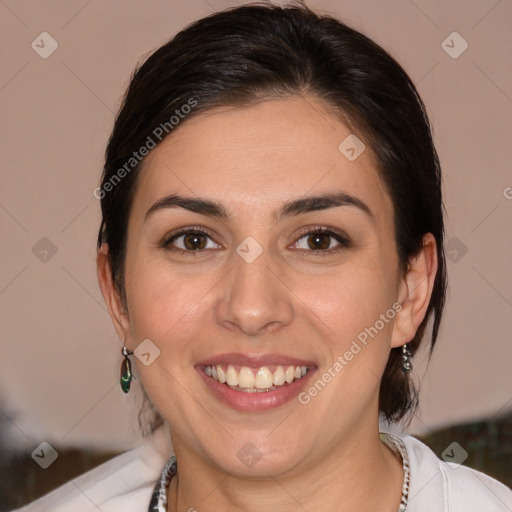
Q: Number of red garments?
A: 0